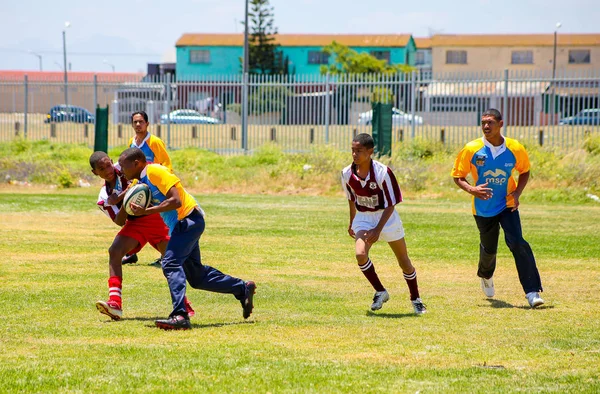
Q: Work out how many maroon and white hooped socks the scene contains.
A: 2